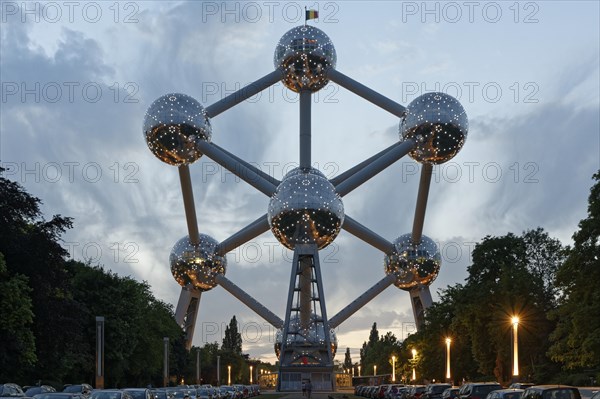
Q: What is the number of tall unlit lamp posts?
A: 4